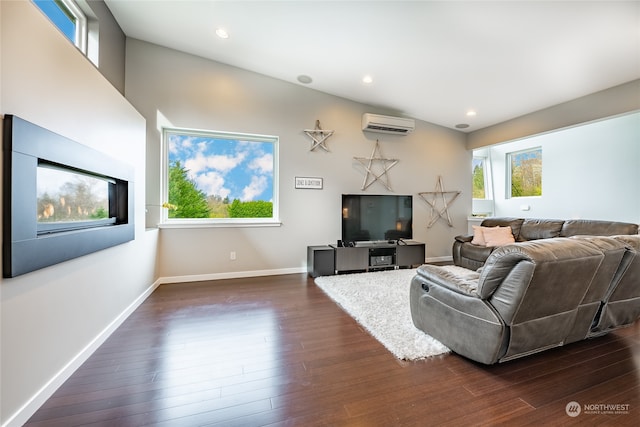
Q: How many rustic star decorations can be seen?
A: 3